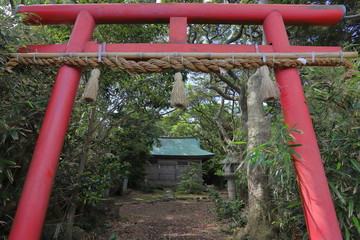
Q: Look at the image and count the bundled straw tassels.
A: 3